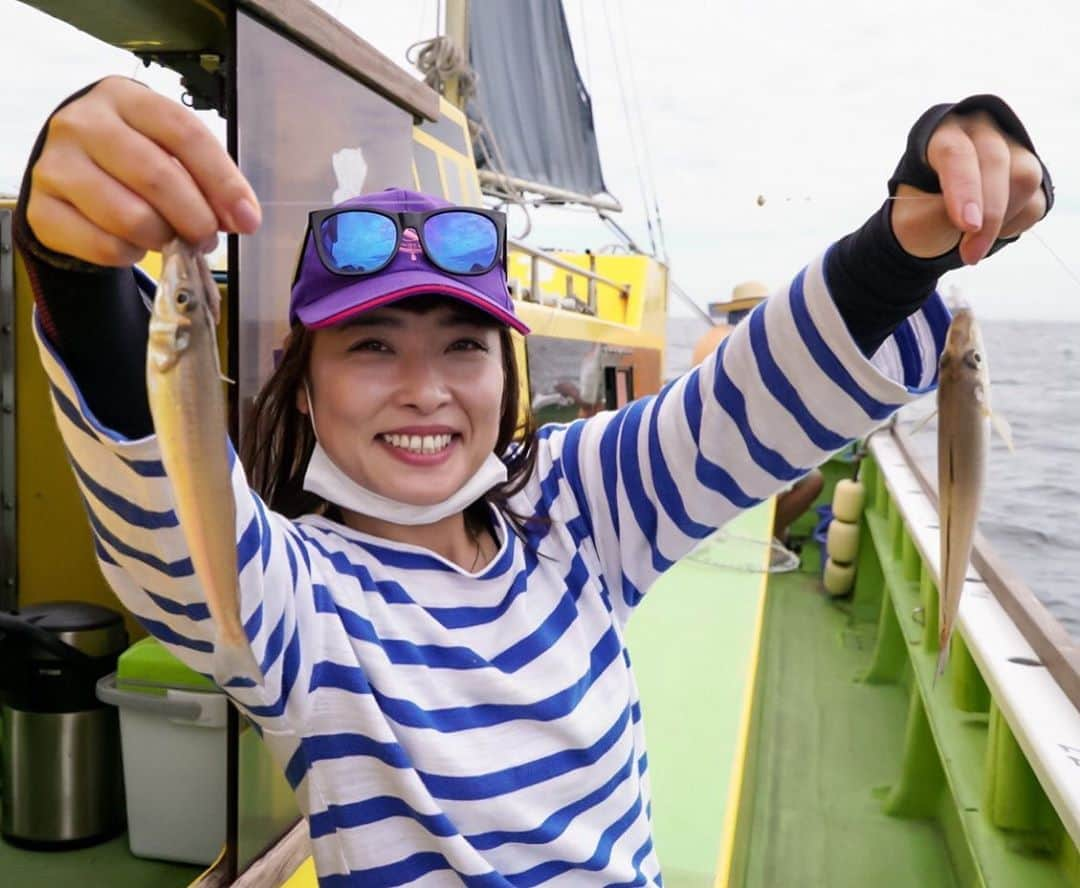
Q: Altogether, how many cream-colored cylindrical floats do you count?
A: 3